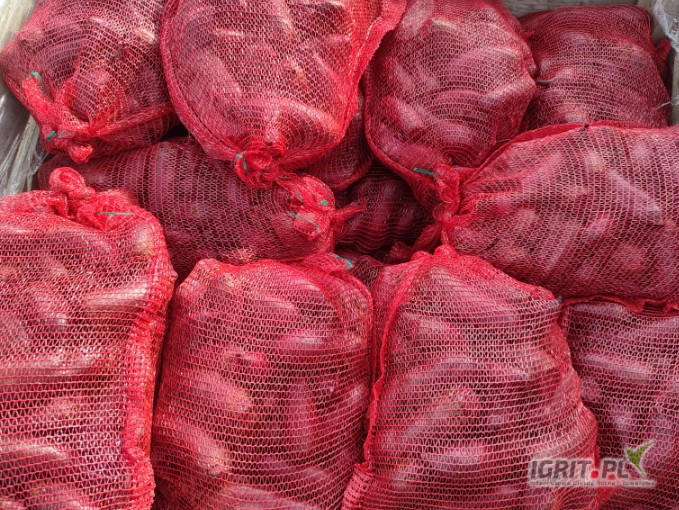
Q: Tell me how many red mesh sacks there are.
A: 12